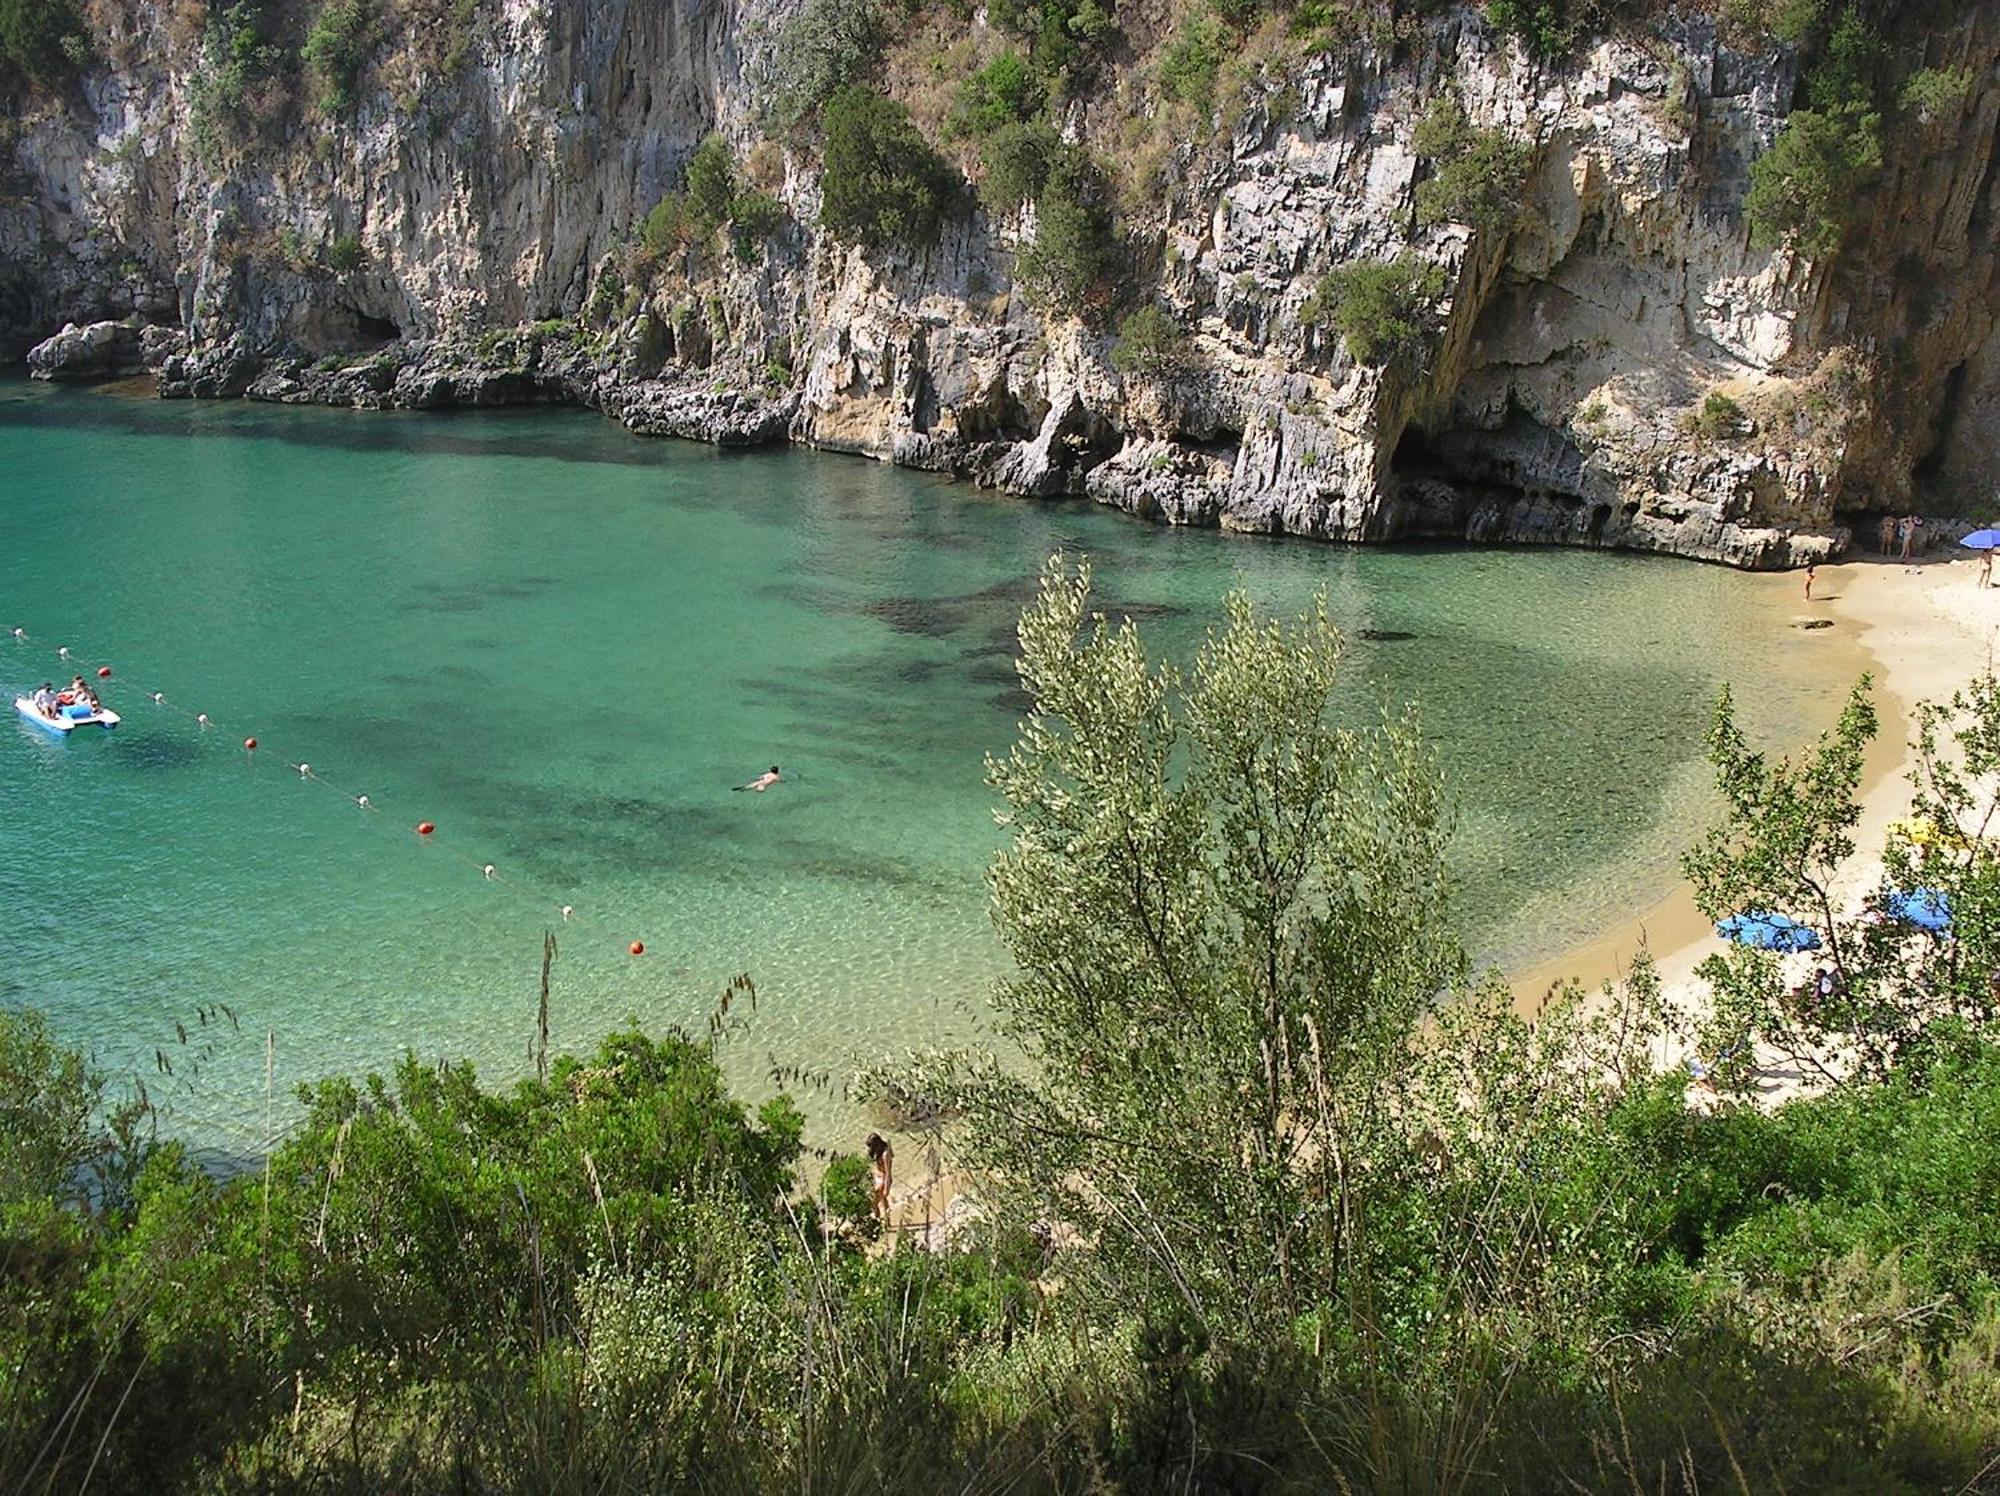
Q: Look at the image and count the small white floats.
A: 8